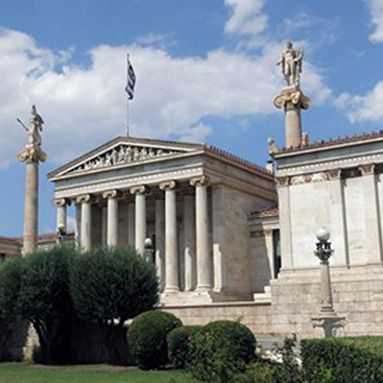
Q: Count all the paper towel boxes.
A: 0